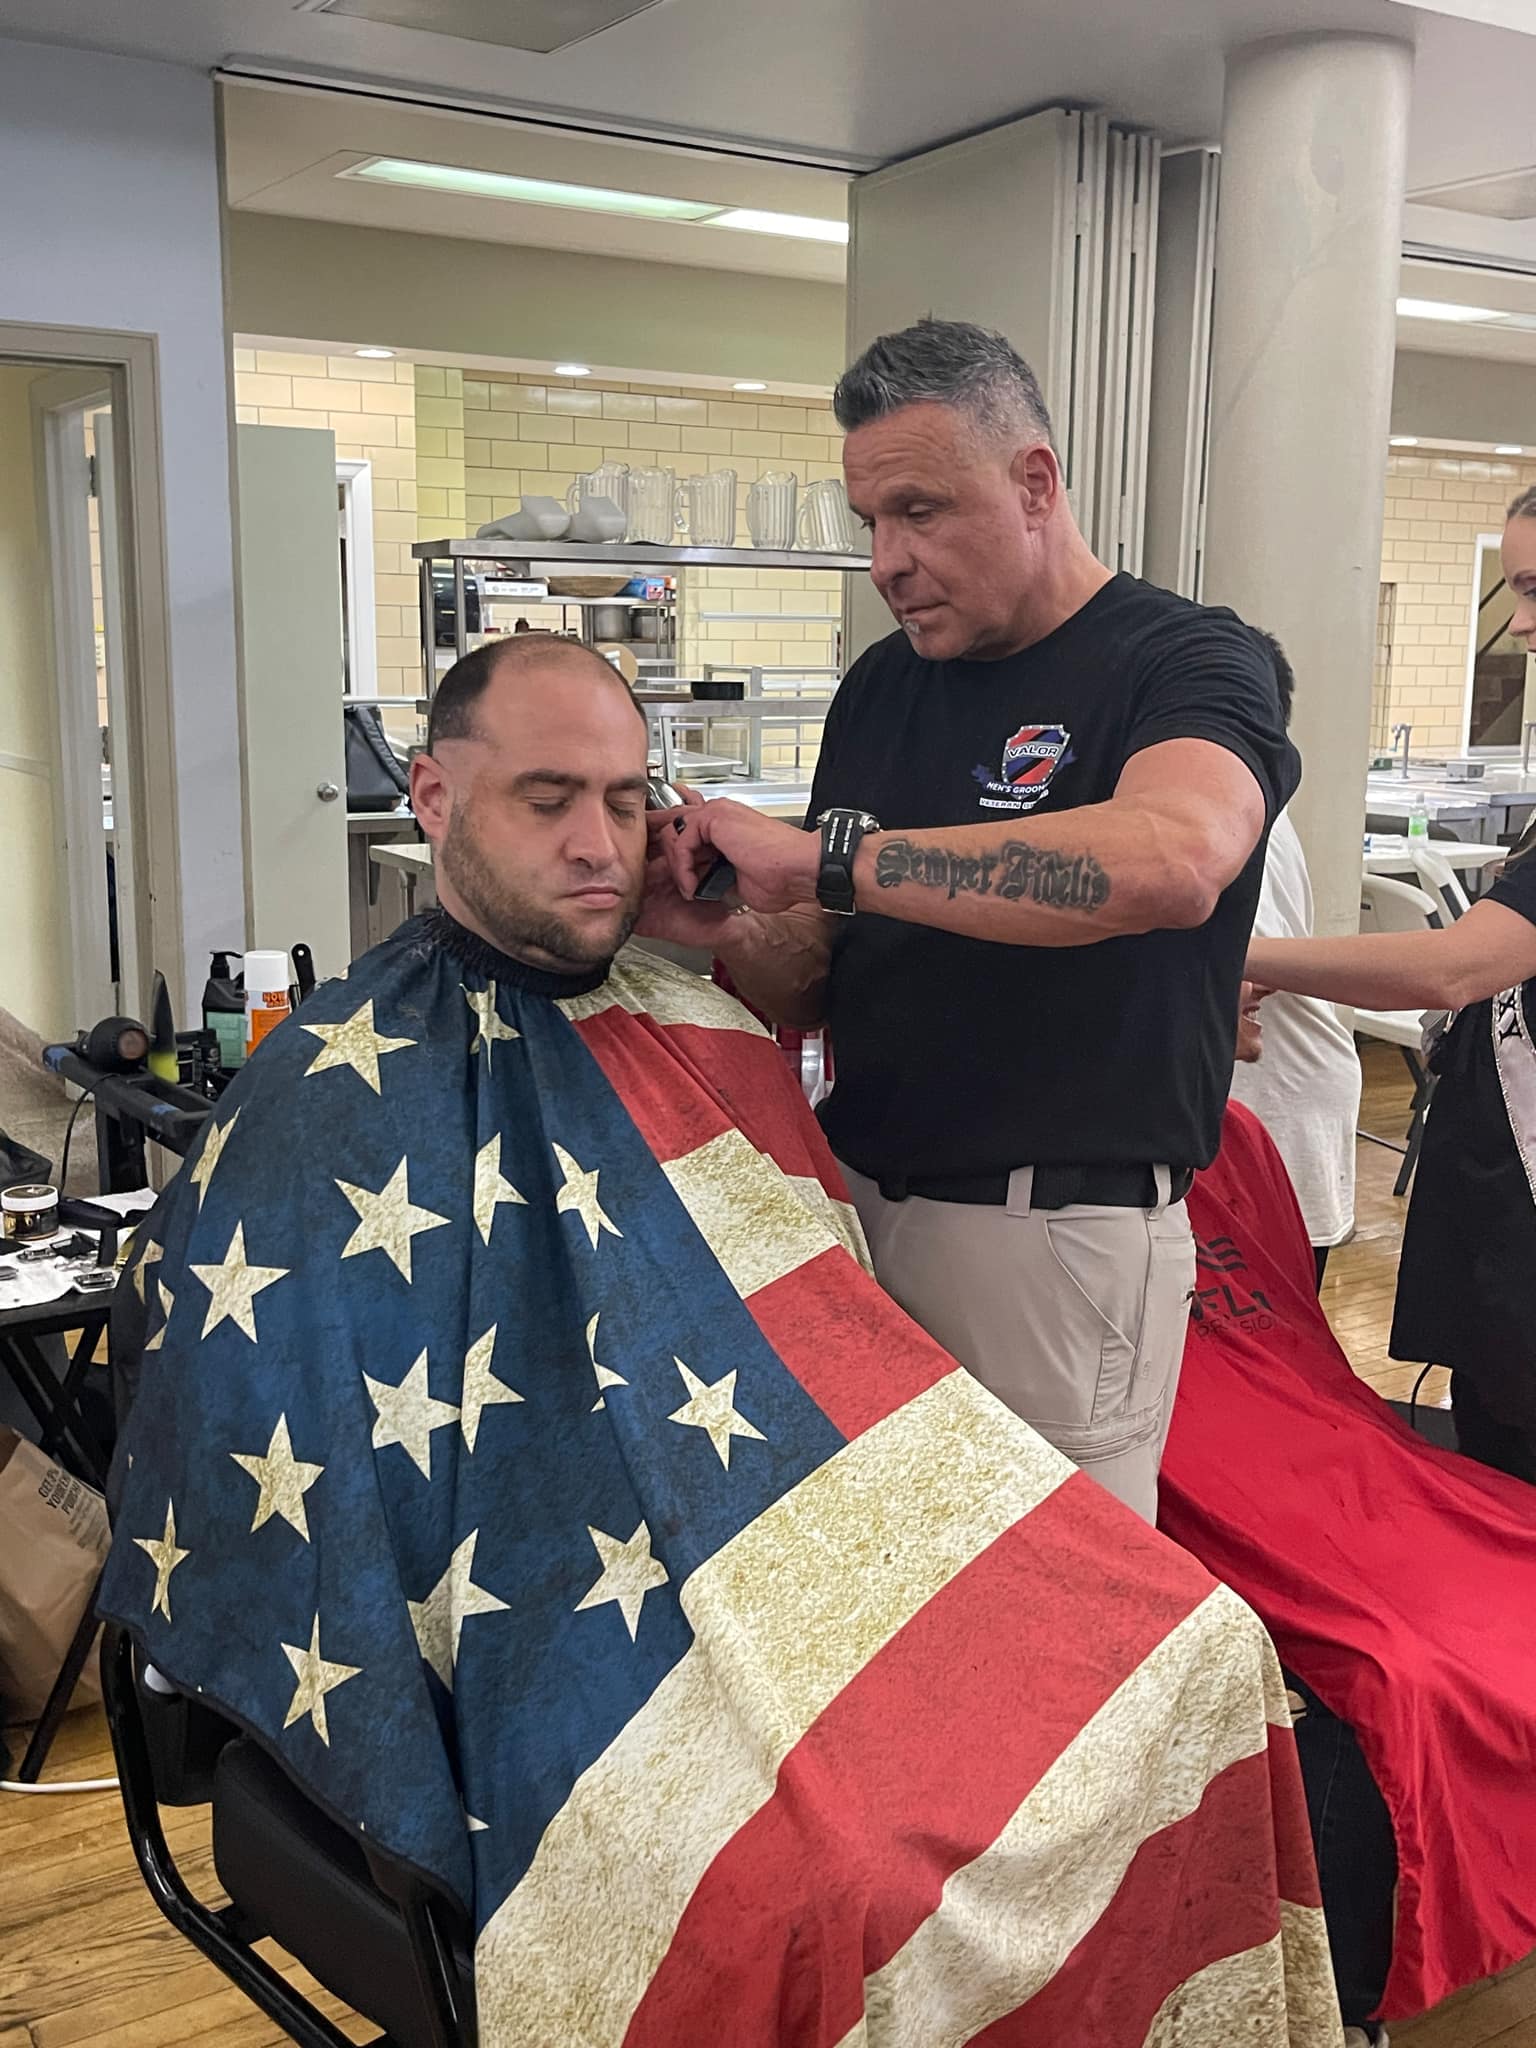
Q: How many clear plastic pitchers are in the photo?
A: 5